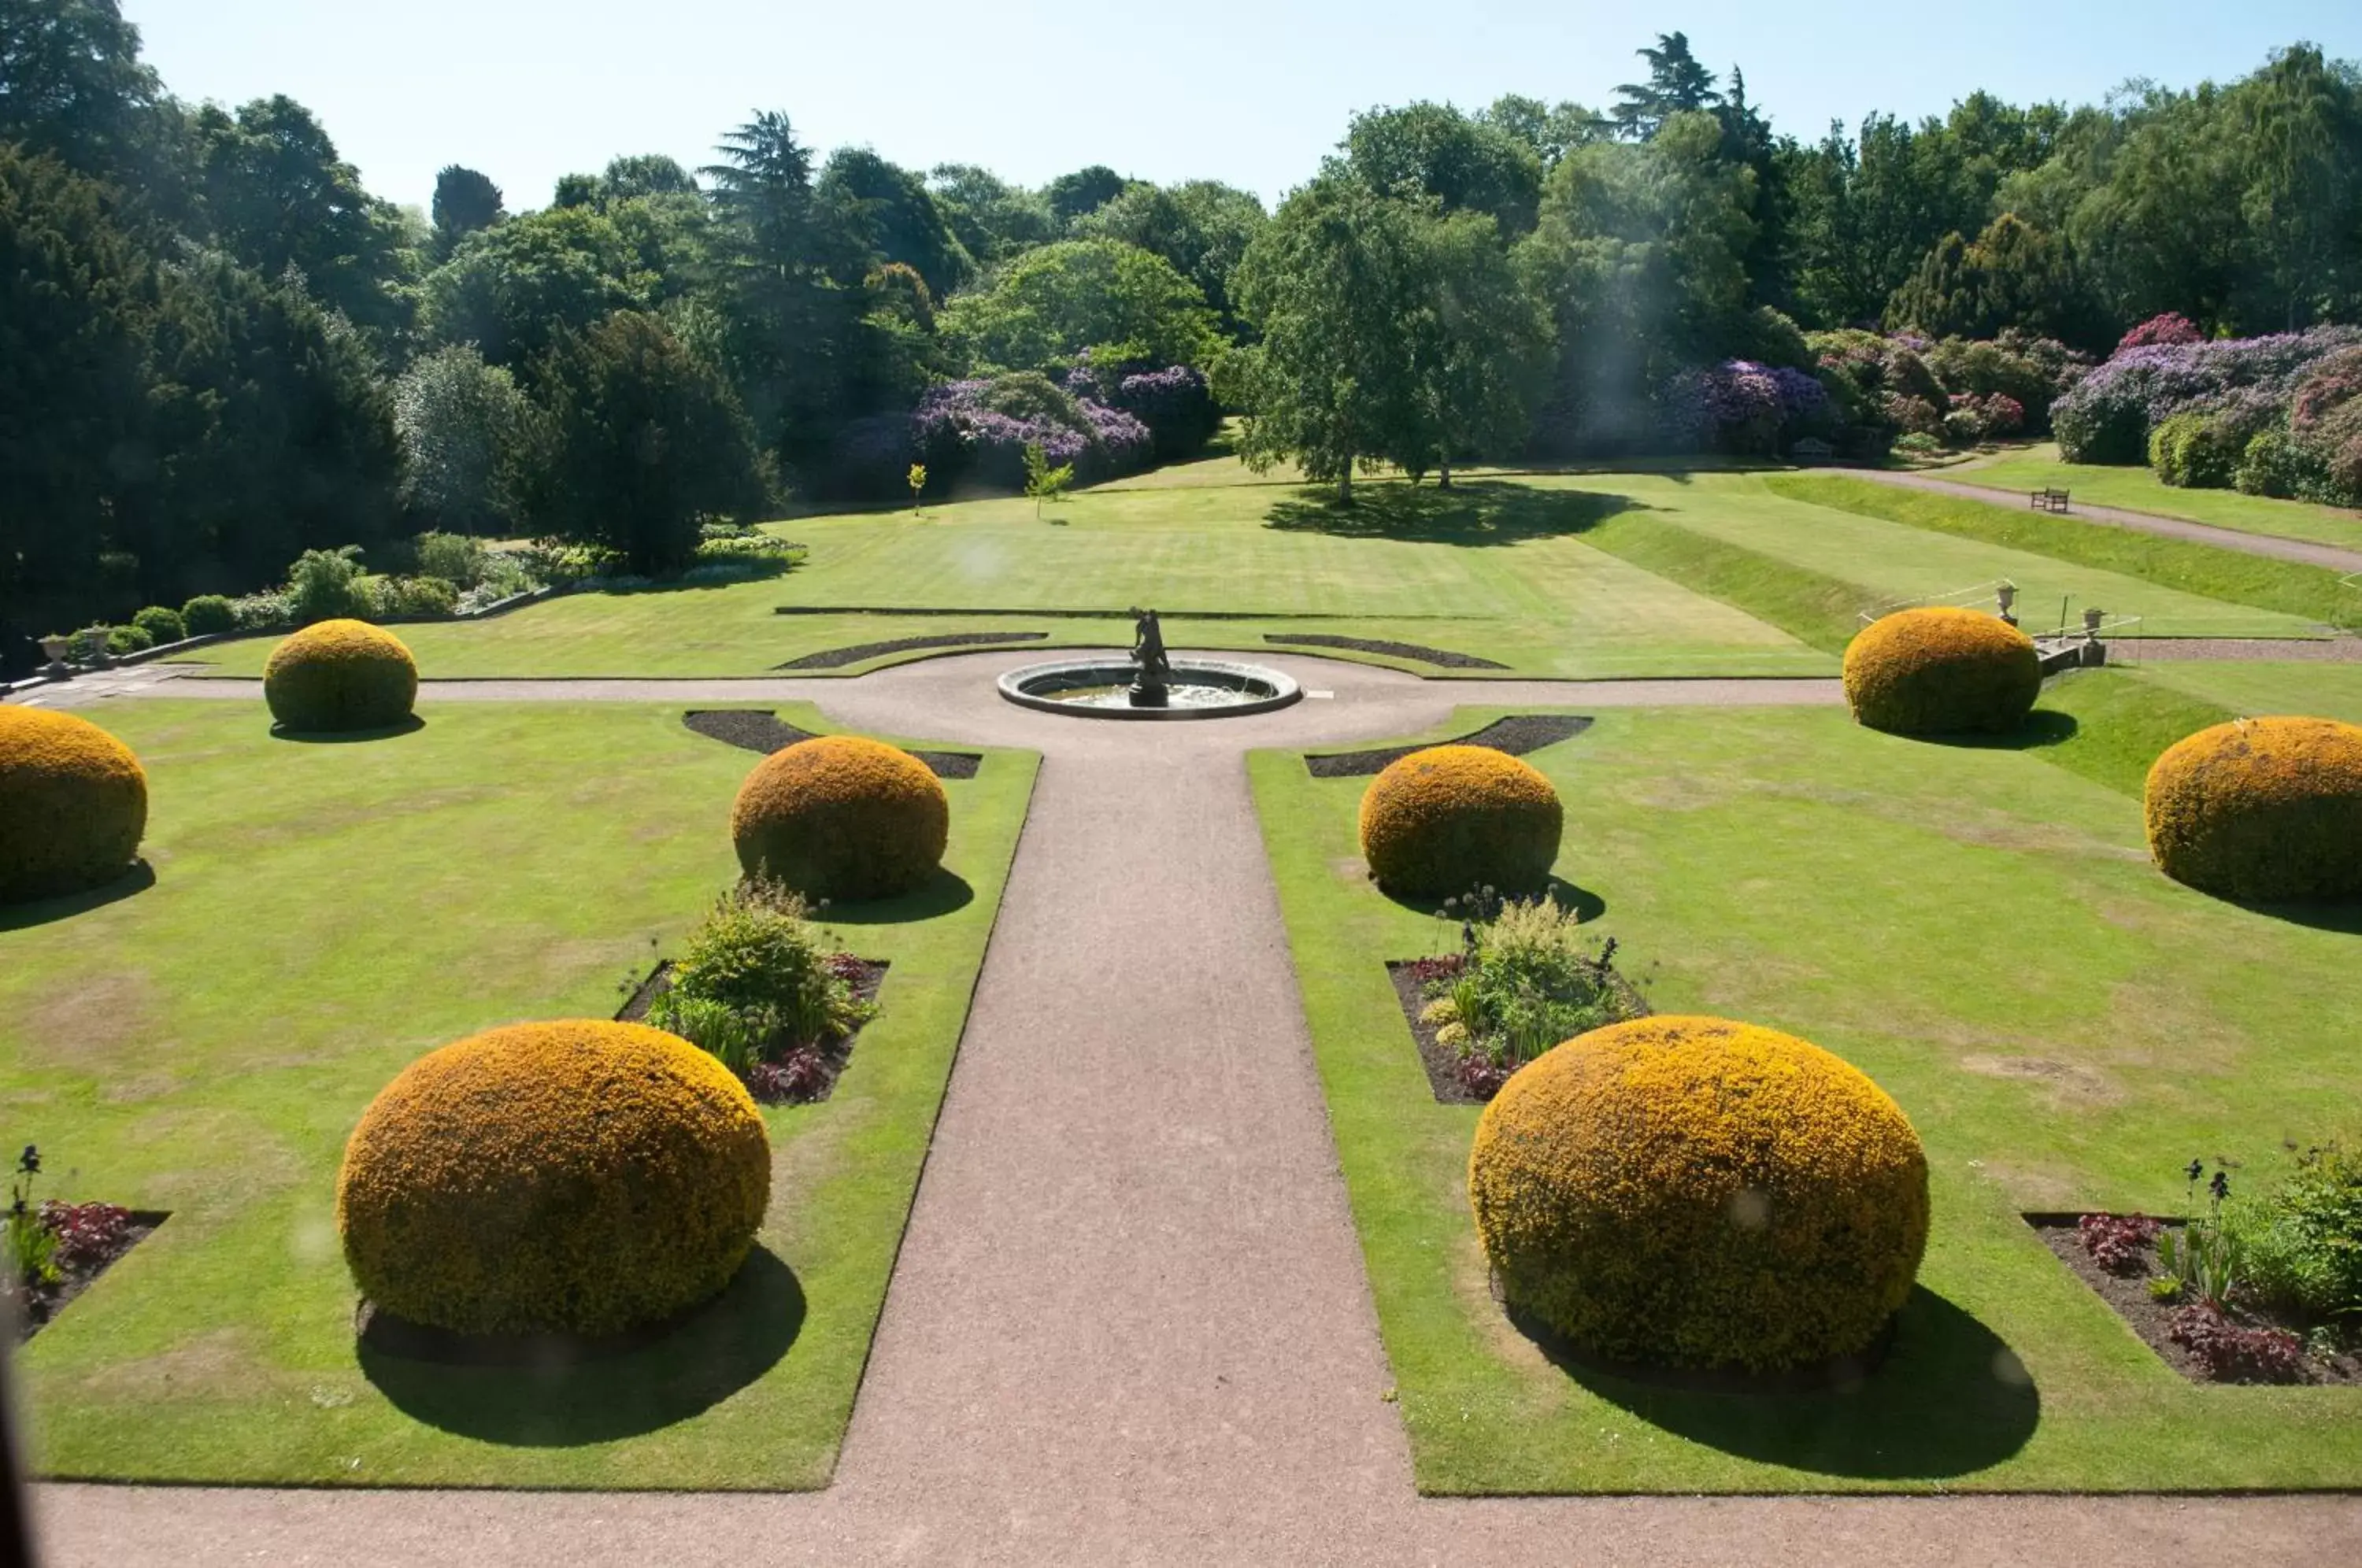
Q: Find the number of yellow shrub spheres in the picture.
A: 8